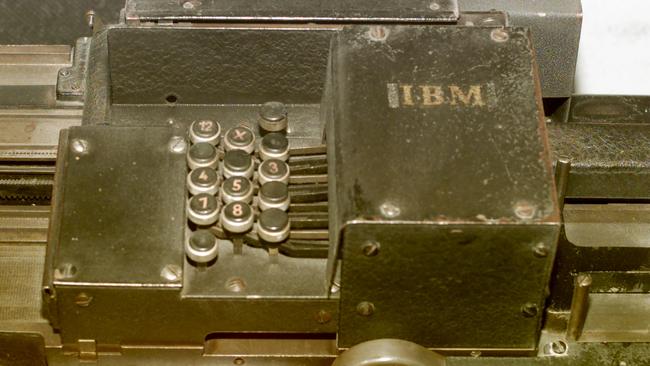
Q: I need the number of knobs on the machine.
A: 14